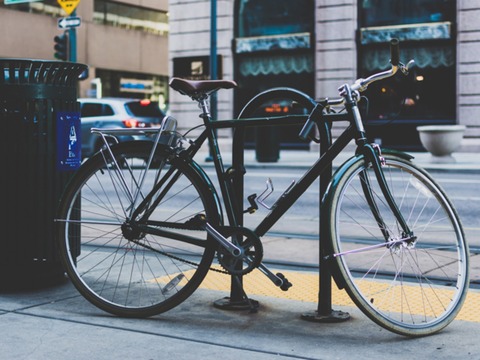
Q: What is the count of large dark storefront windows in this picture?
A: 2